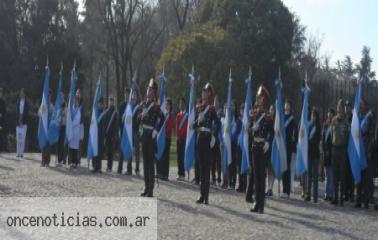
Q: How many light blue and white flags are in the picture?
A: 12